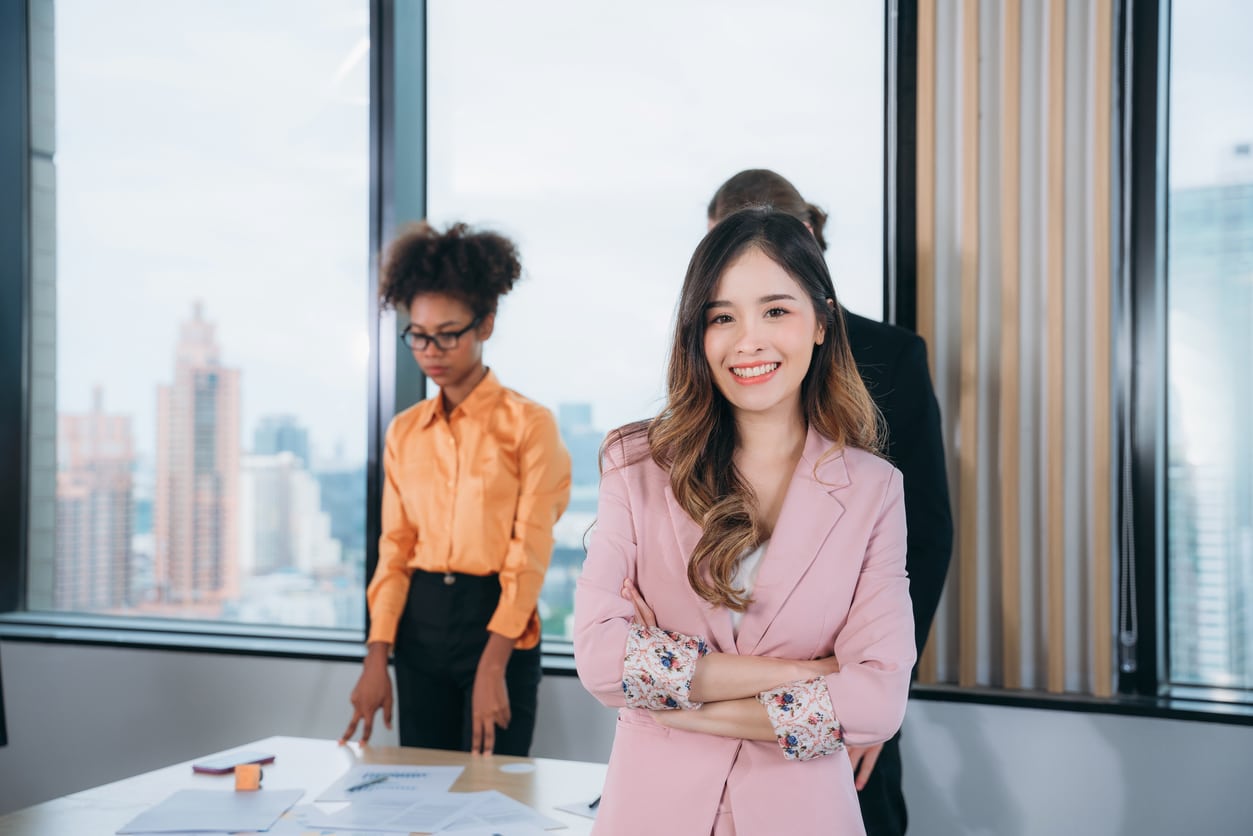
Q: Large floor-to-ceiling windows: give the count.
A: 3